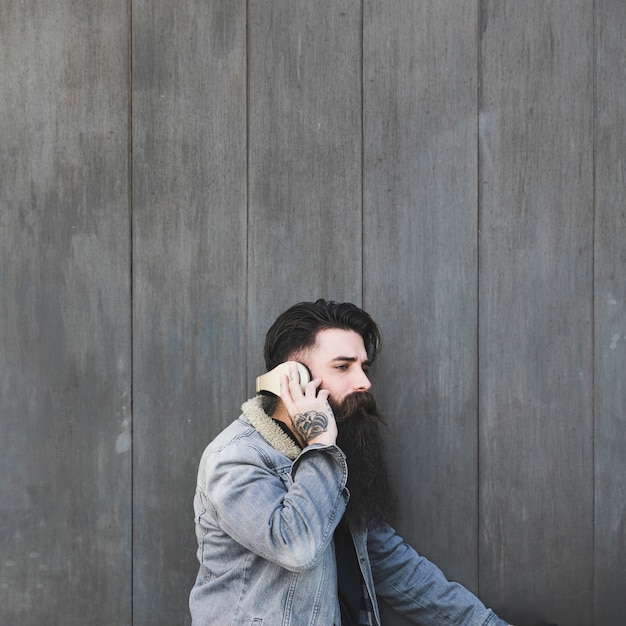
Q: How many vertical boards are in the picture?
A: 6